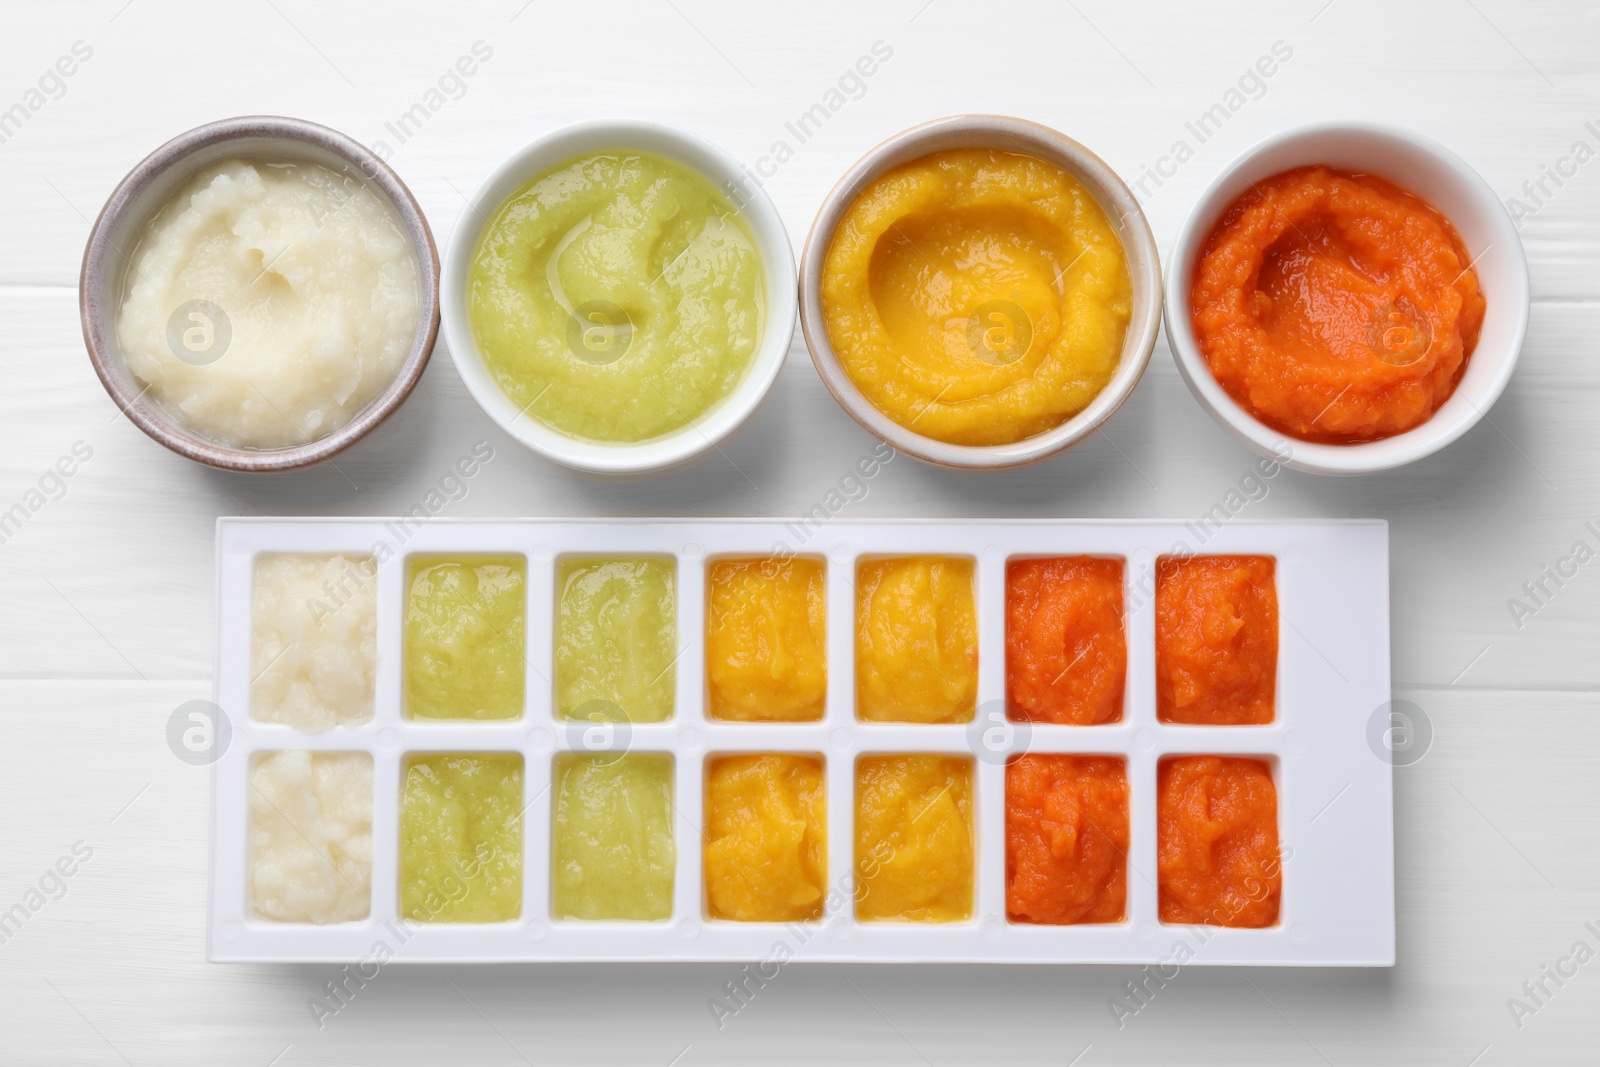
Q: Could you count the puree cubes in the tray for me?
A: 14